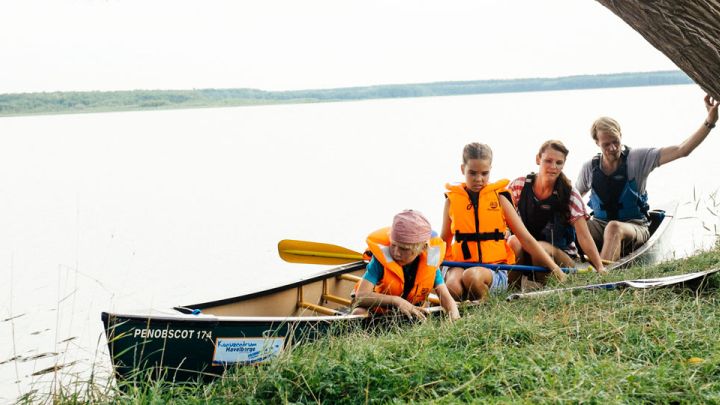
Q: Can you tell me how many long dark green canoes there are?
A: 1